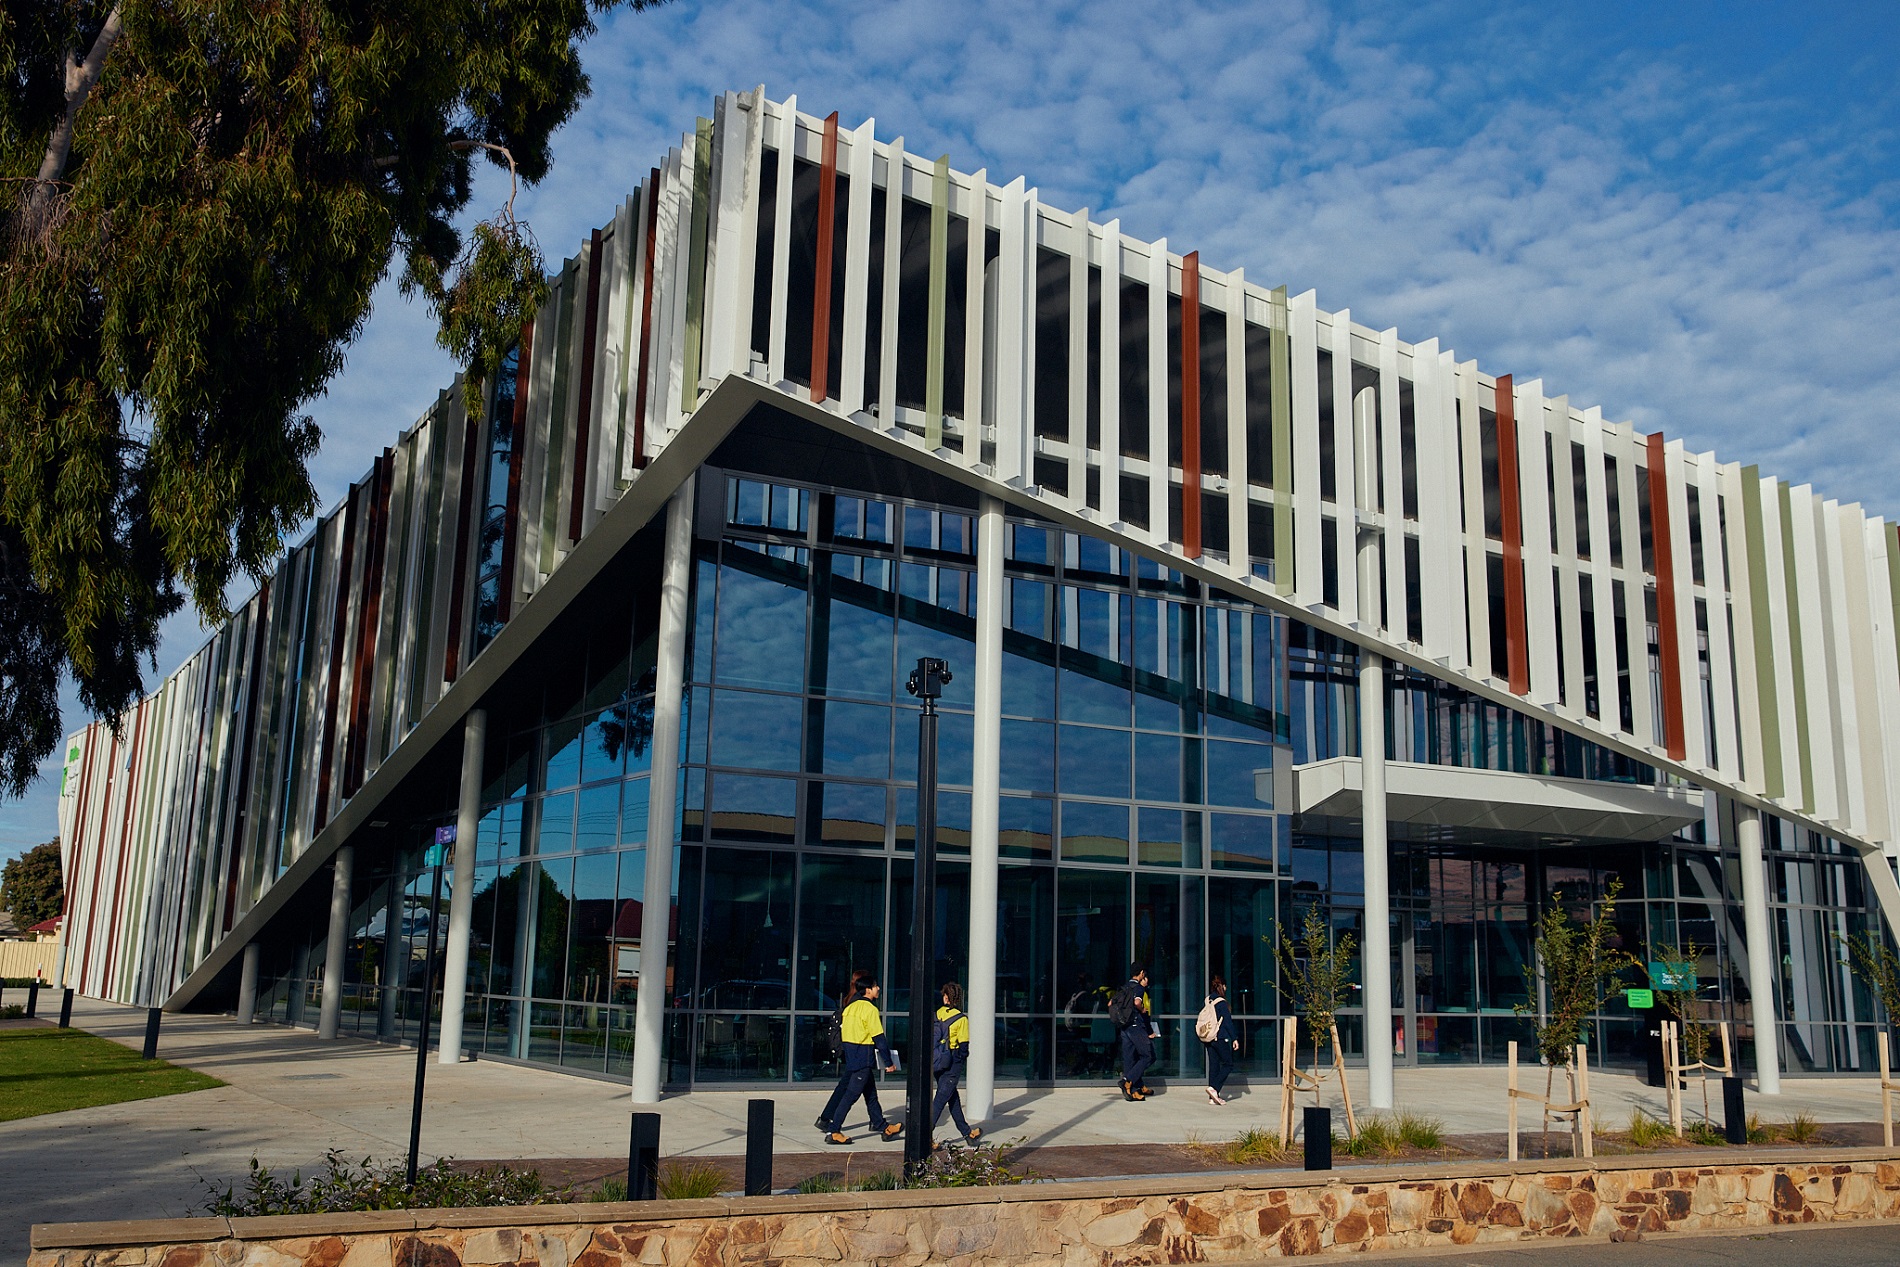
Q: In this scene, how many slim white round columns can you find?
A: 7